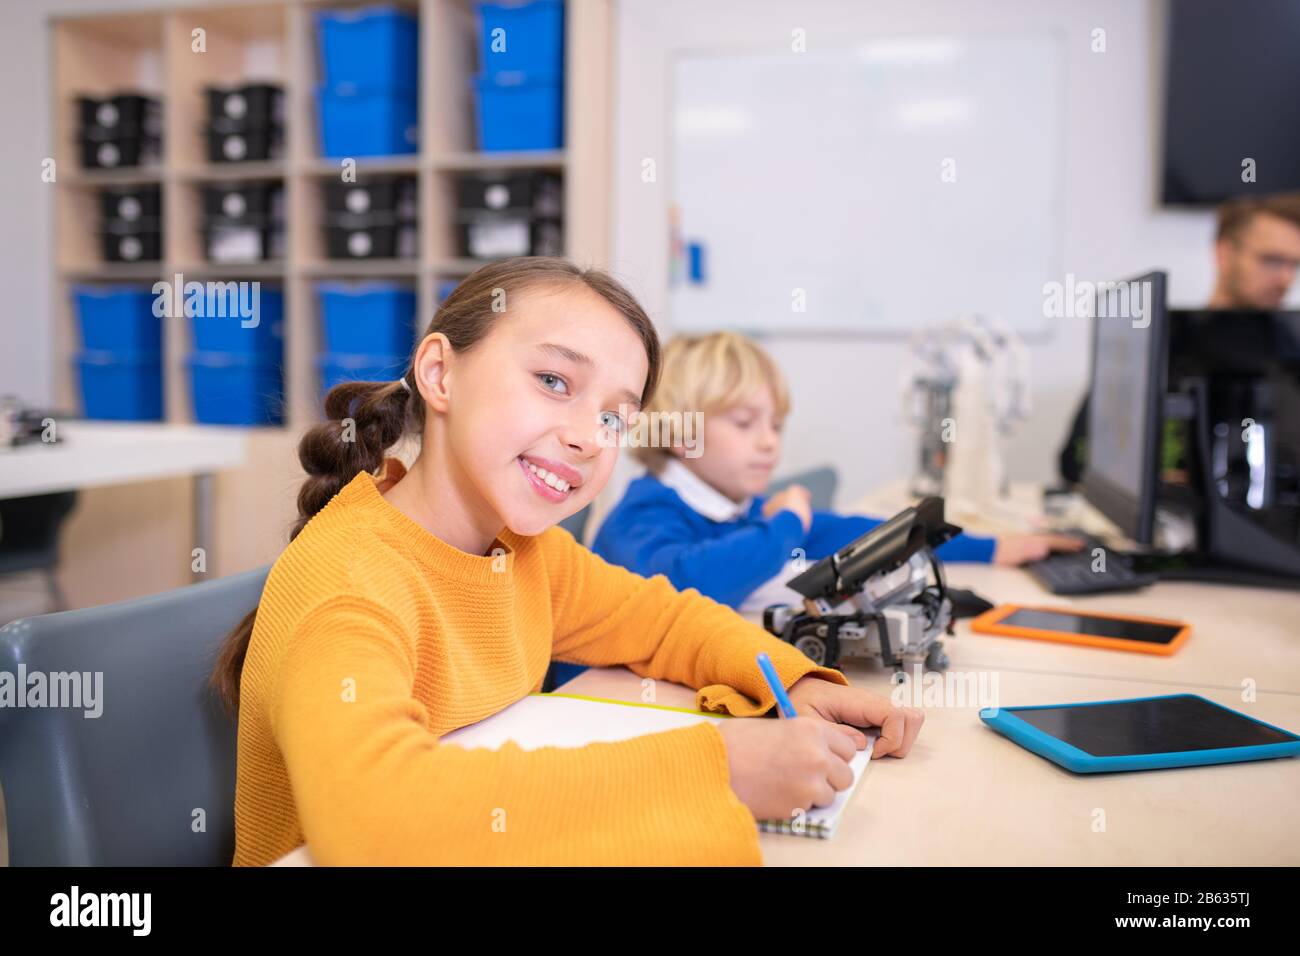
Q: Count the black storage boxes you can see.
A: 12